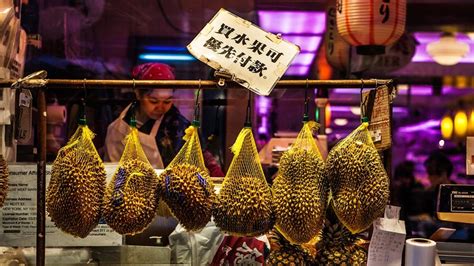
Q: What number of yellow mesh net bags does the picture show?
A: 6